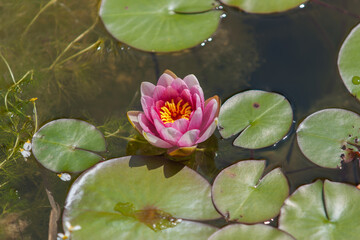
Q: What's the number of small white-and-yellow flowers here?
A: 5